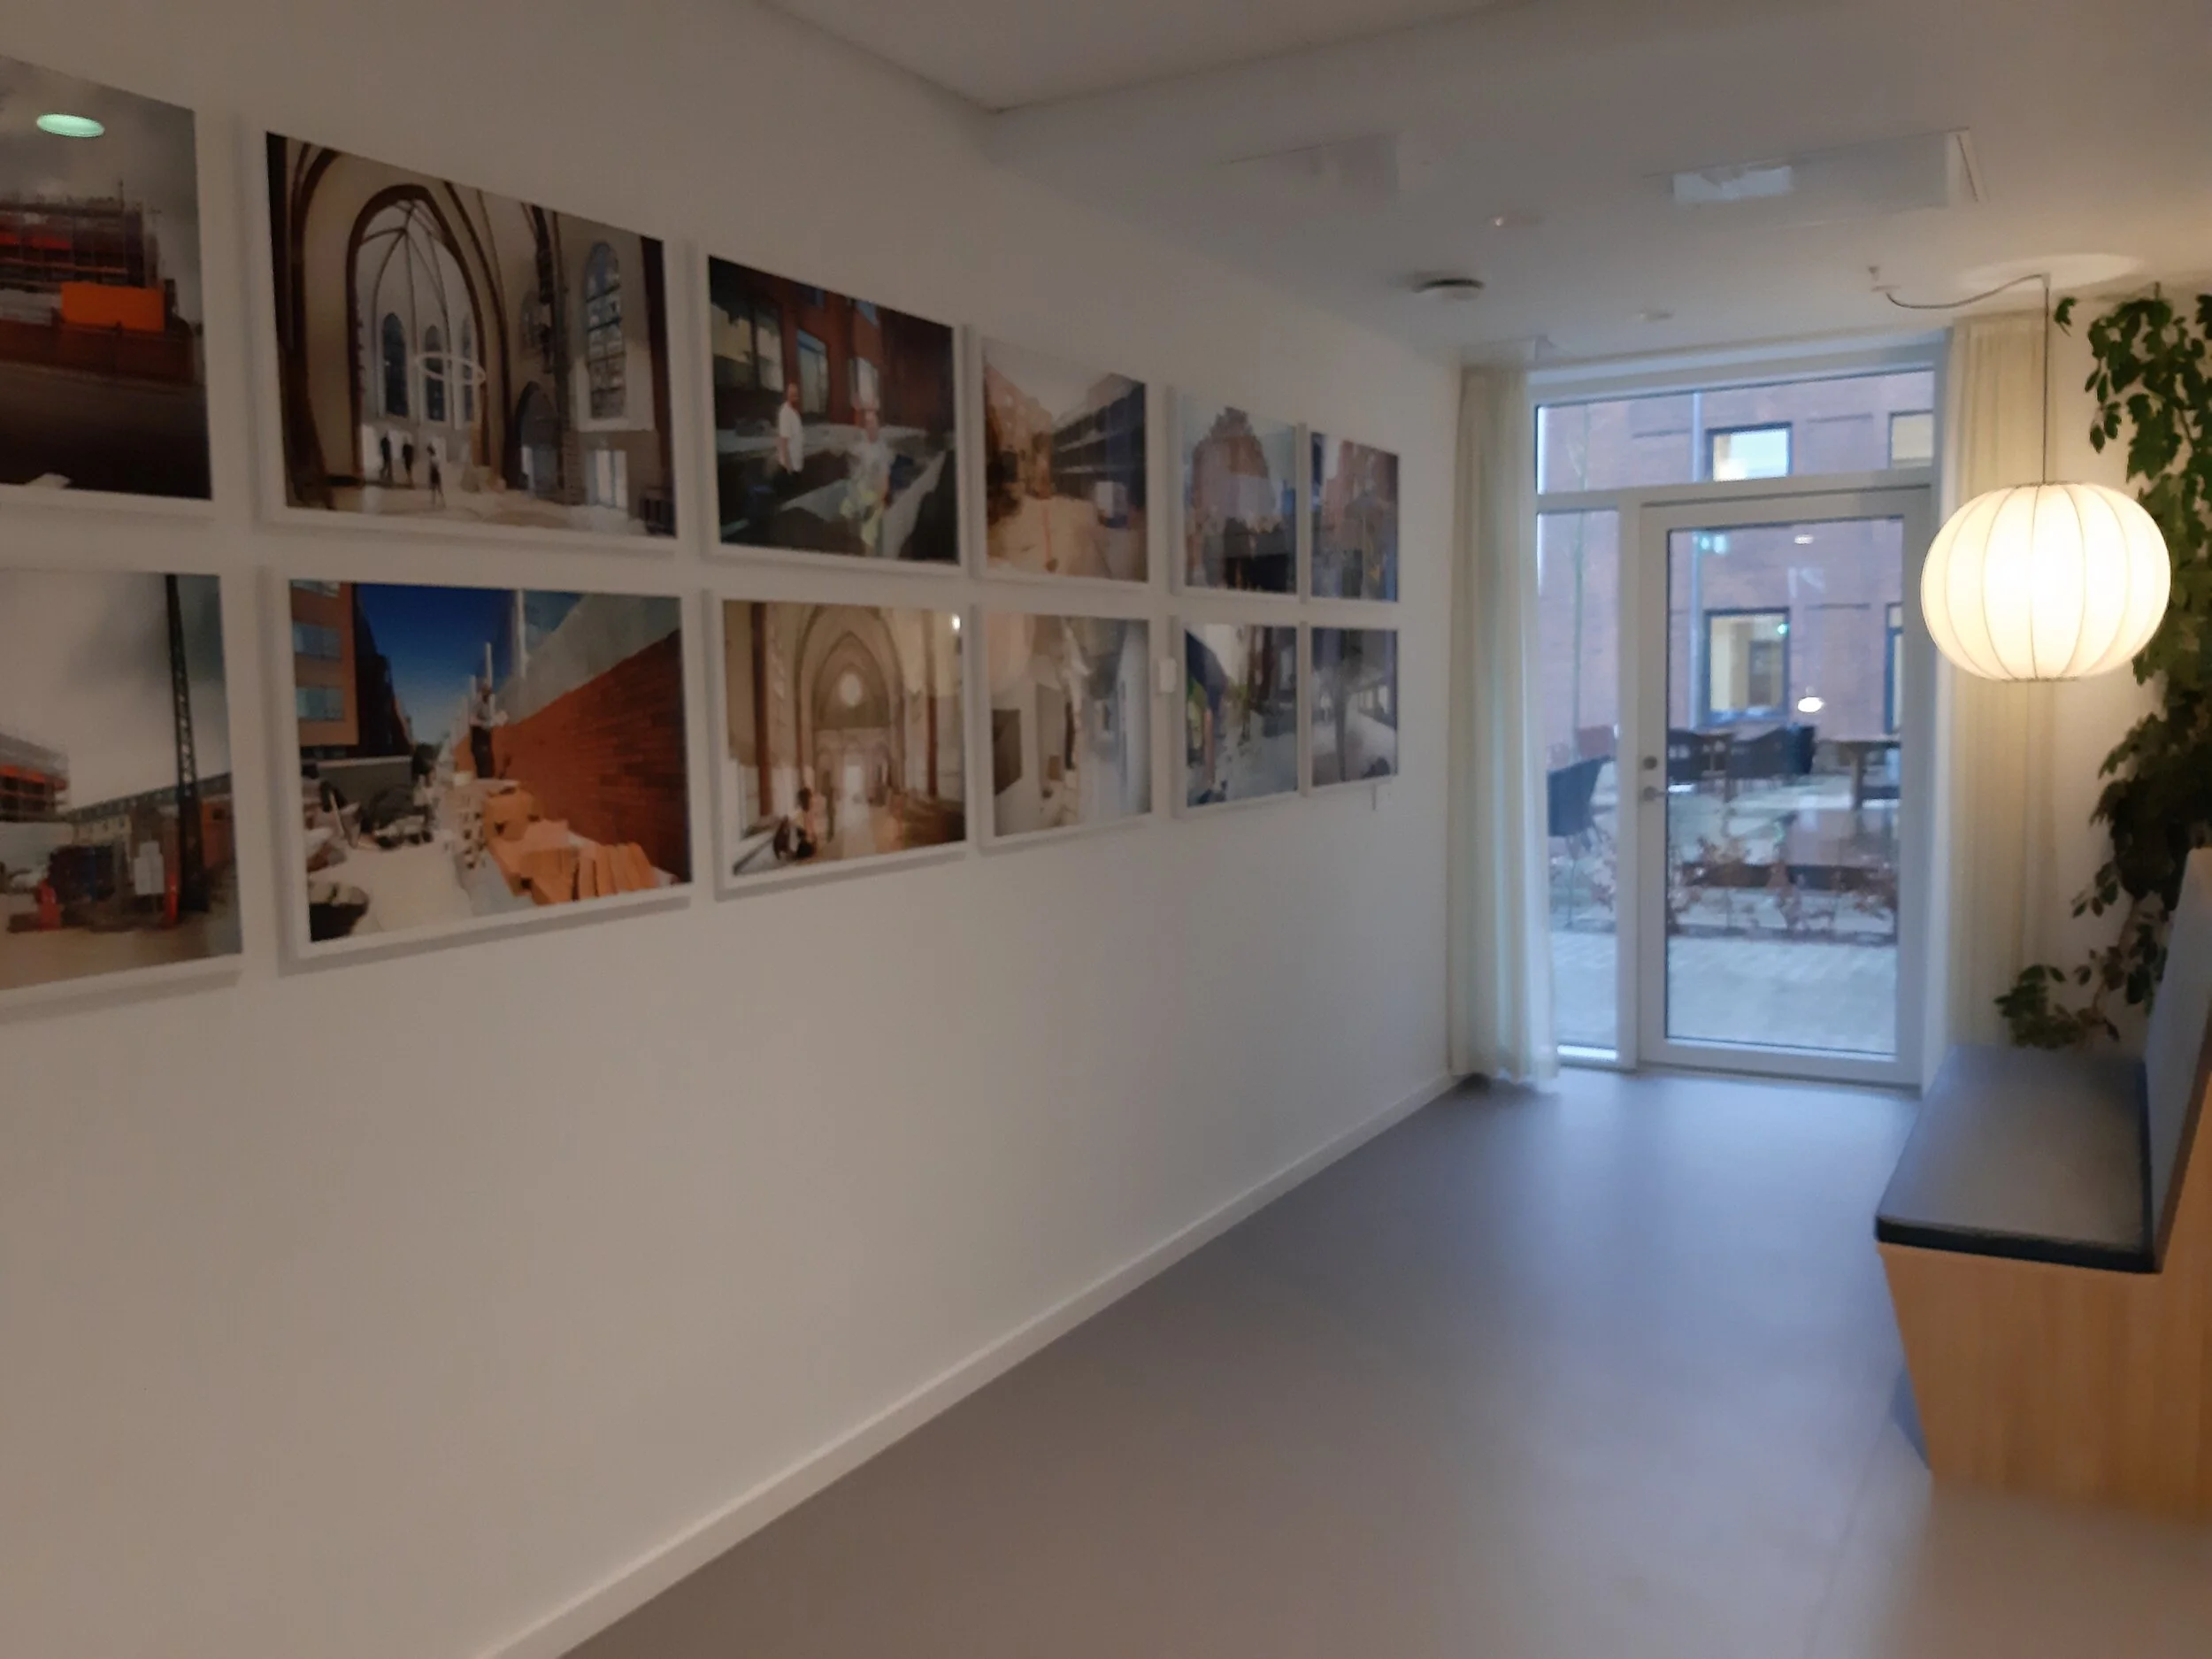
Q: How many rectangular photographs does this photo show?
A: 12